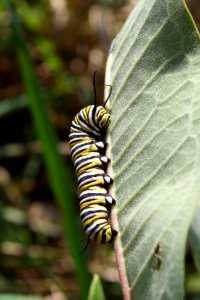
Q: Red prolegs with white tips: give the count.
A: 0